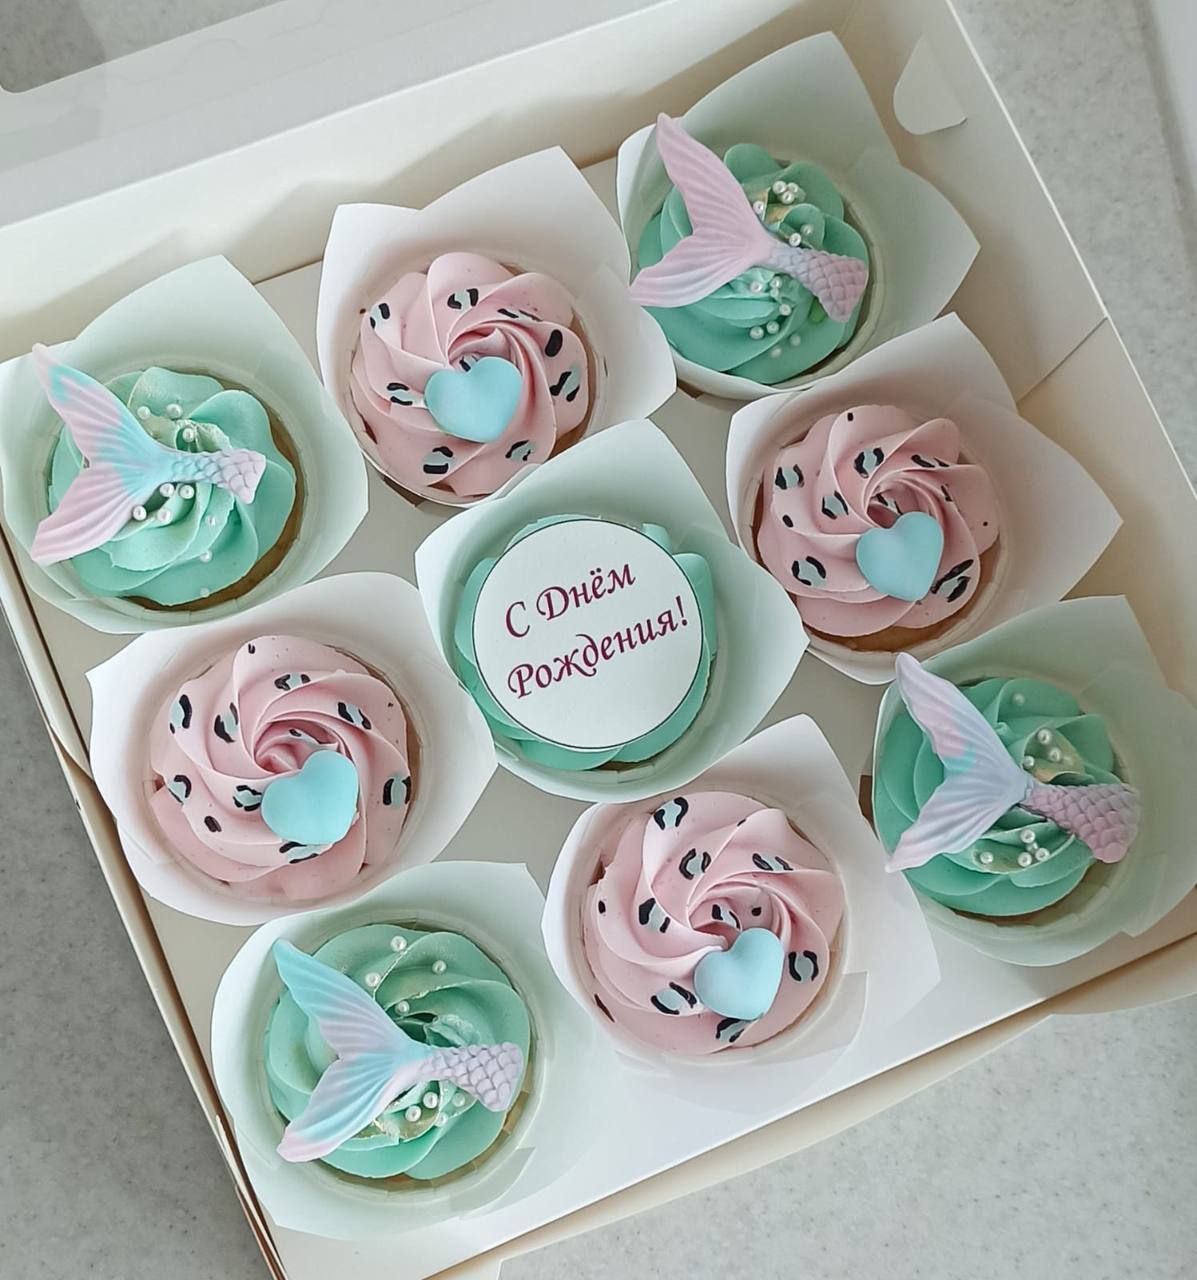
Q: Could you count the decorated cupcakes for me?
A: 9